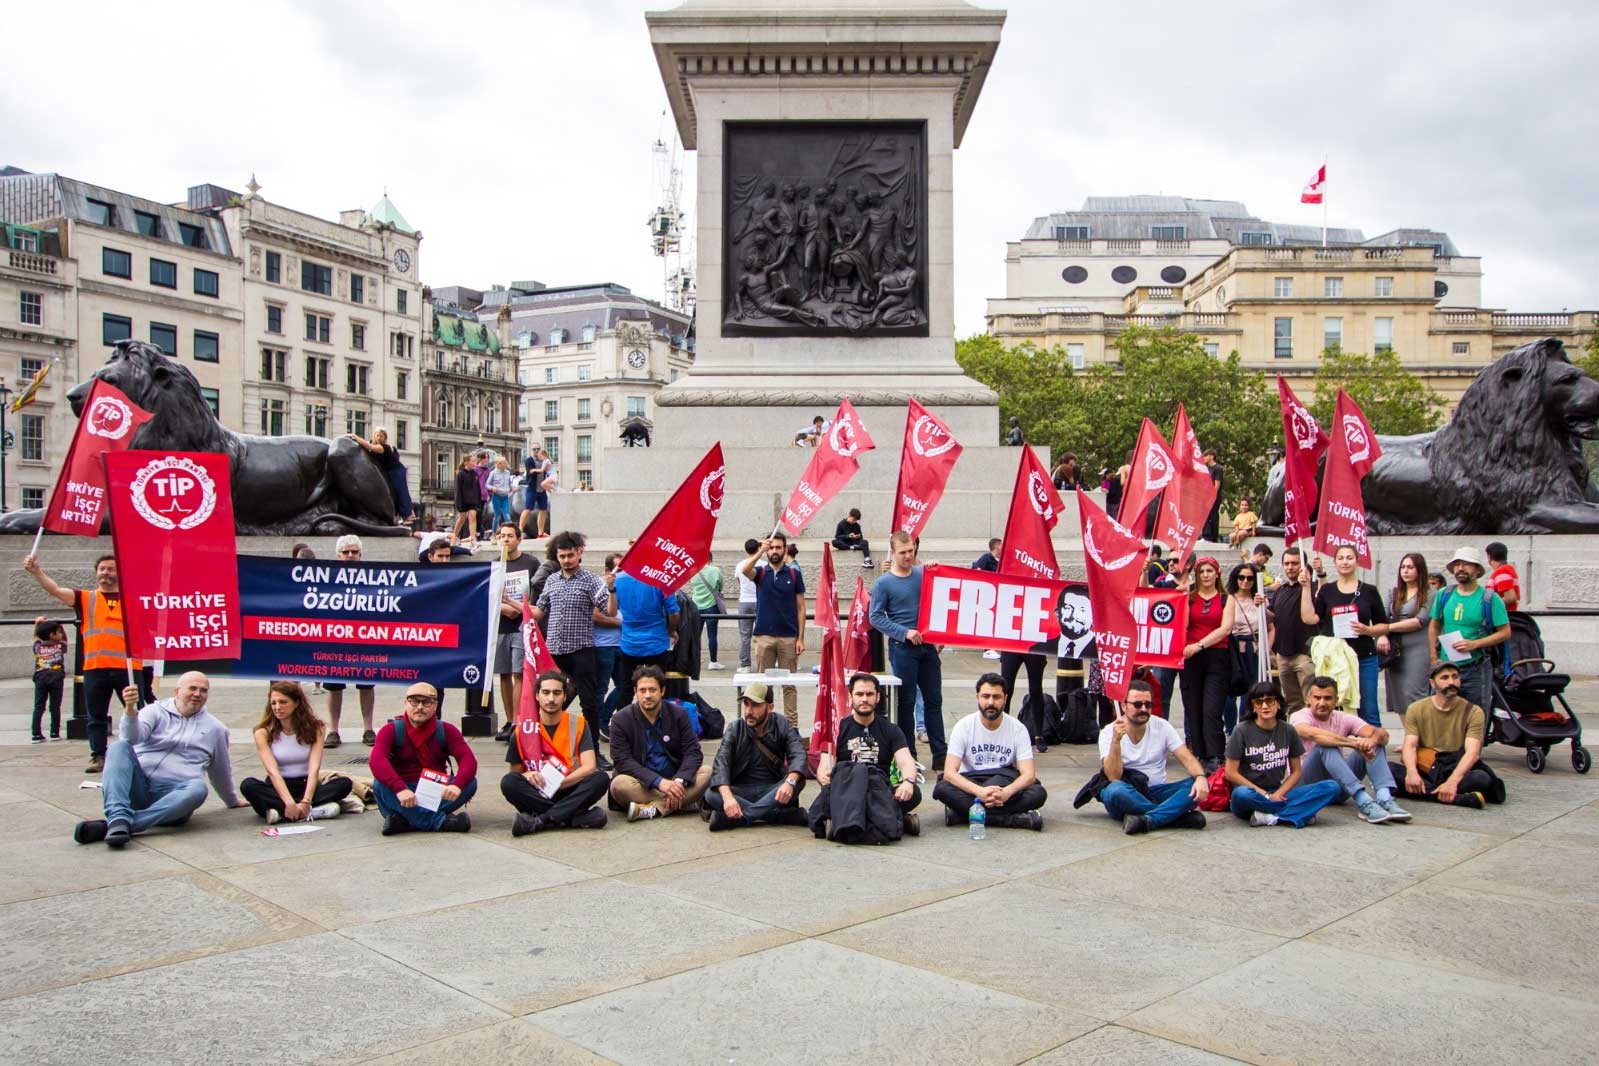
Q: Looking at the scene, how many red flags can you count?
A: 14